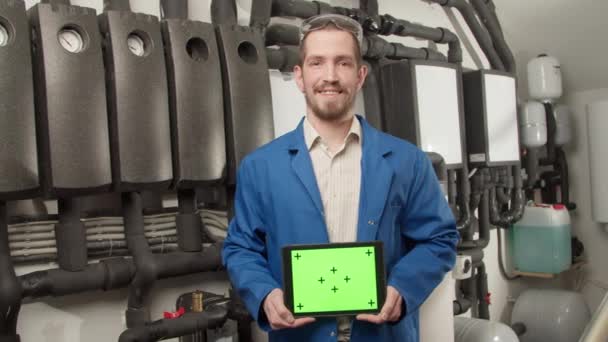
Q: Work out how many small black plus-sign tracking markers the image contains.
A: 8